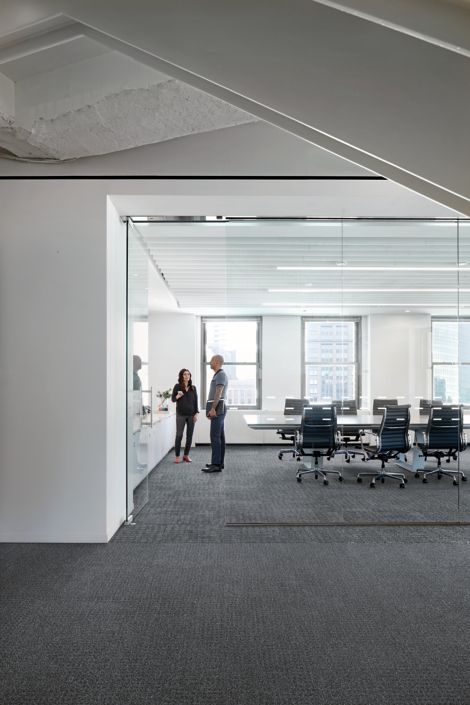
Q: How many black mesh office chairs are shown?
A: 7